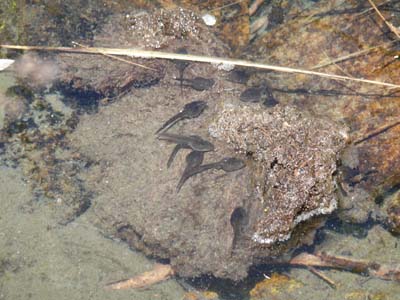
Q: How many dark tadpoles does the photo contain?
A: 10